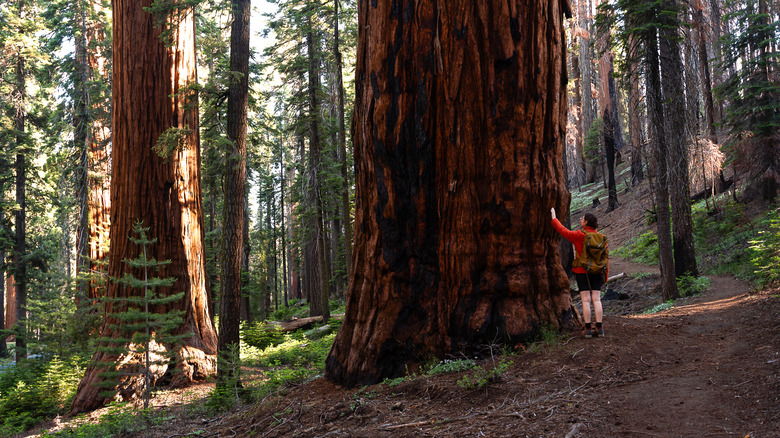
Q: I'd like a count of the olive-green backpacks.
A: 1